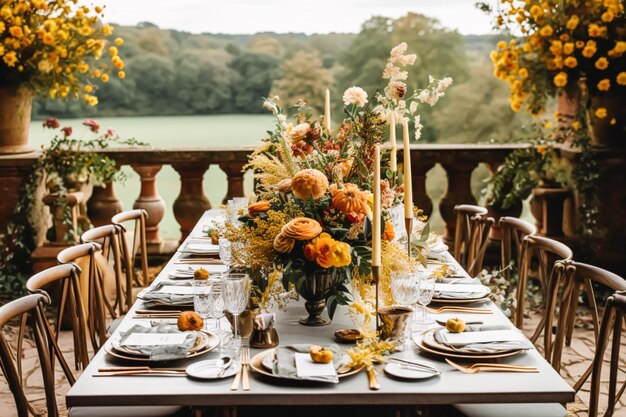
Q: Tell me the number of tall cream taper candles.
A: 4